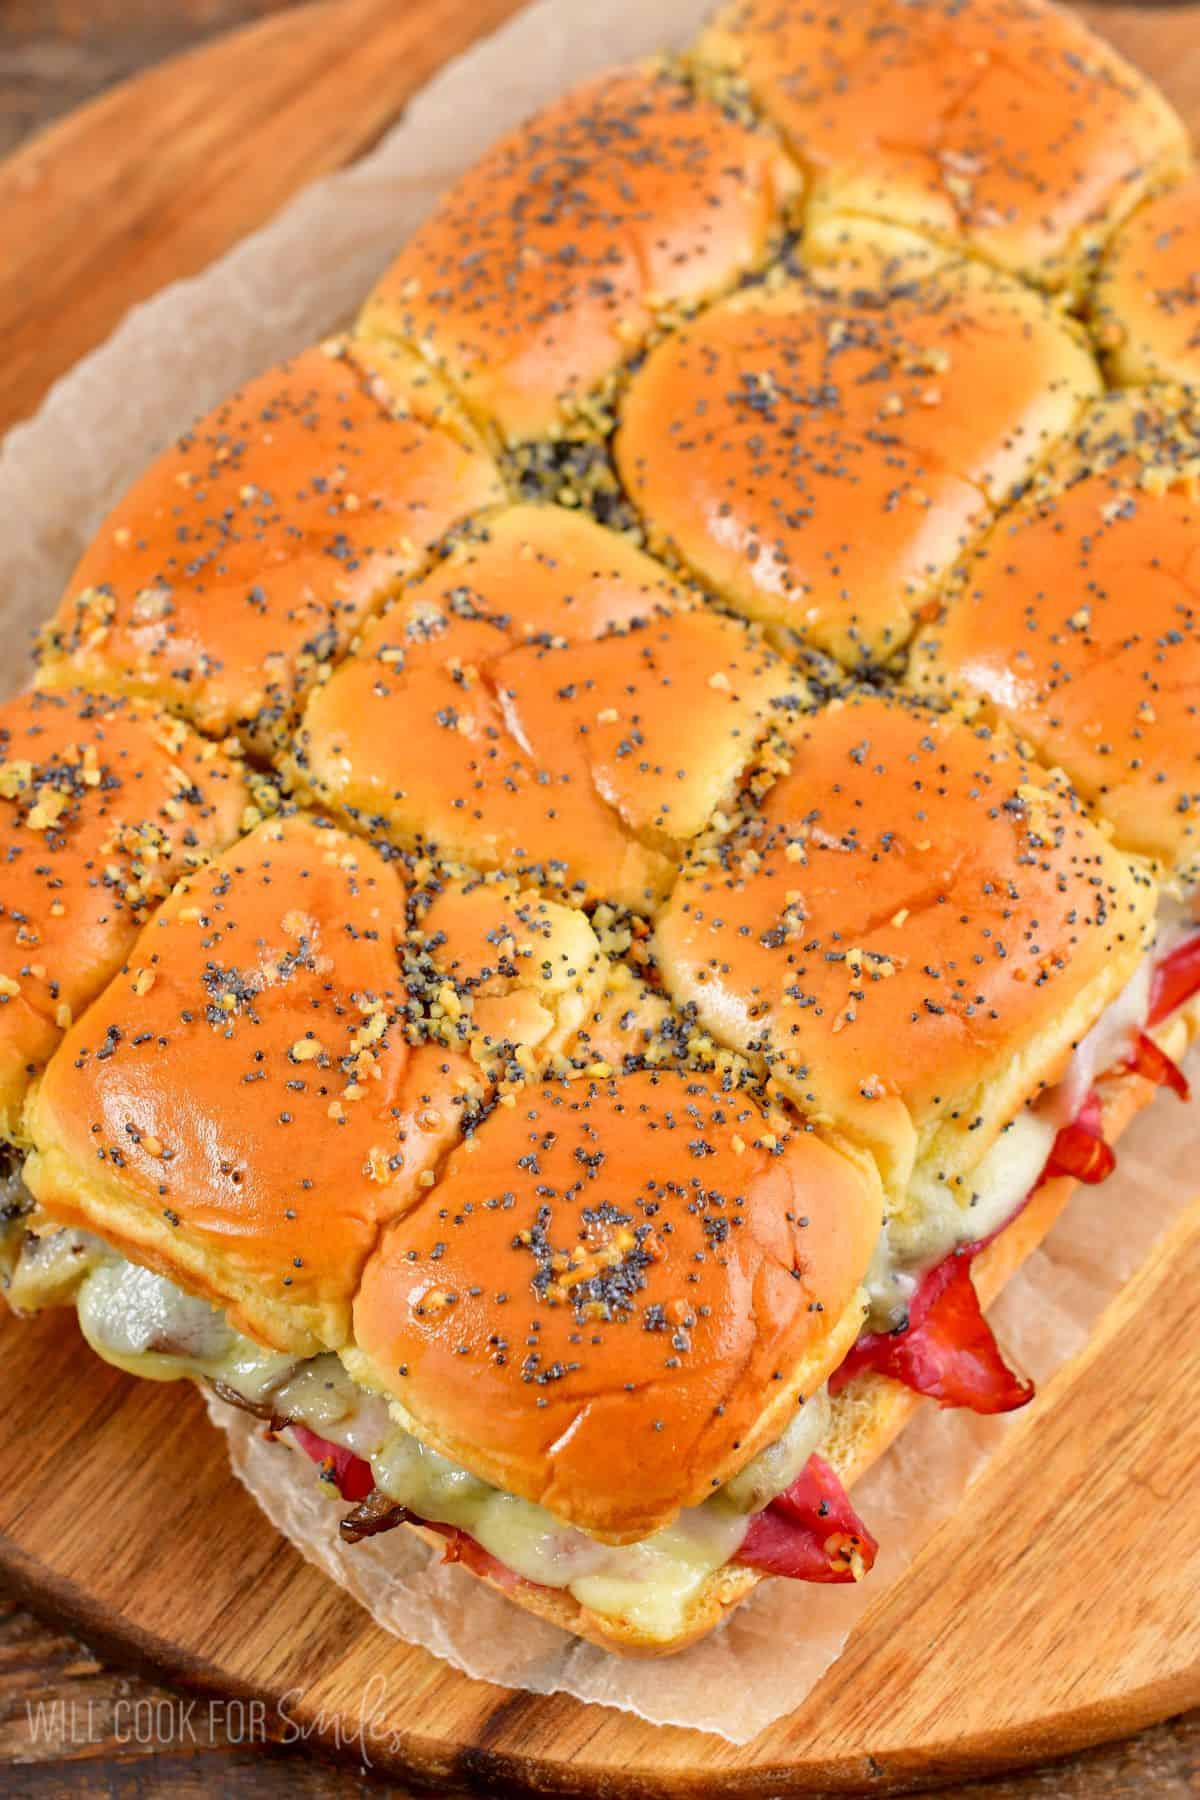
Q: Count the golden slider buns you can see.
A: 11